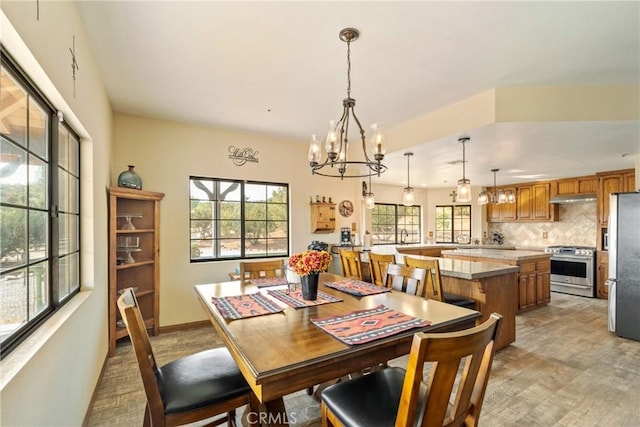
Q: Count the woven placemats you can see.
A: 5